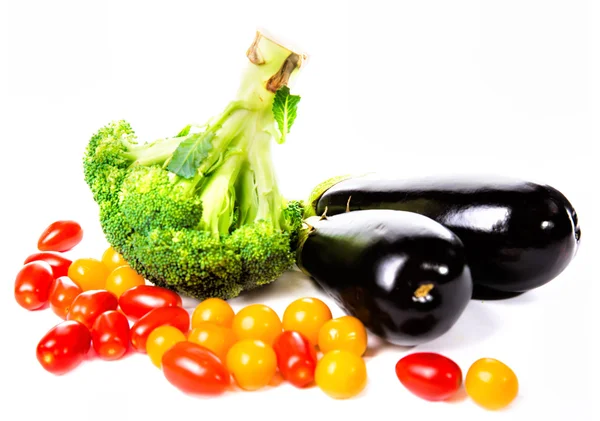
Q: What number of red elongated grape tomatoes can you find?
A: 12